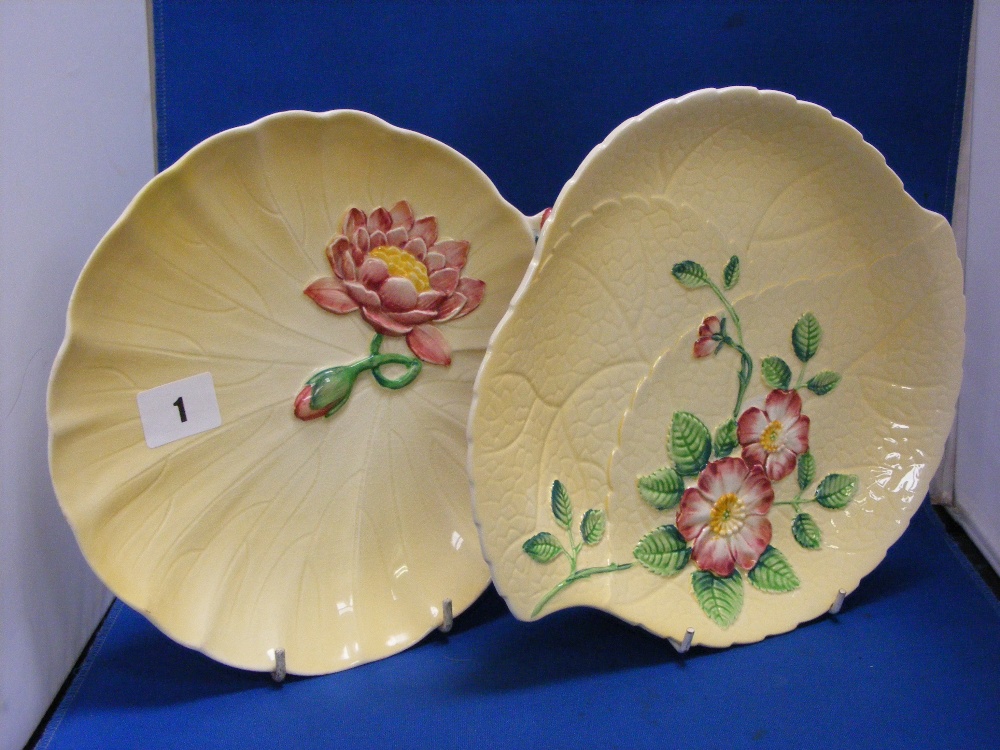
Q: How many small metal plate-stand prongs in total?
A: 4